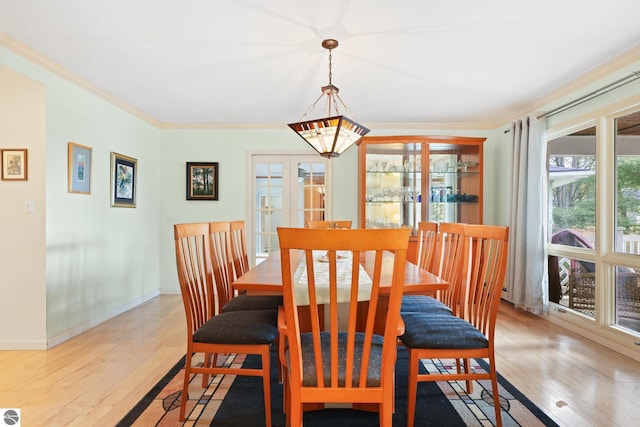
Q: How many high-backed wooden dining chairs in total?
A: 8